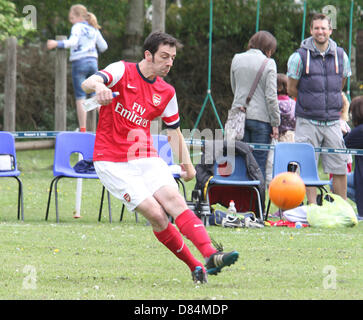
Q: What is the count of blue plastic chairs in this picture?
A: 5